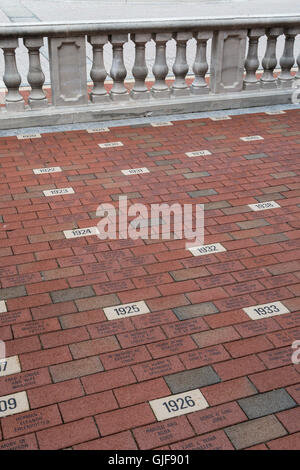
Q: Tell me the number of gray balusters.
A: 11